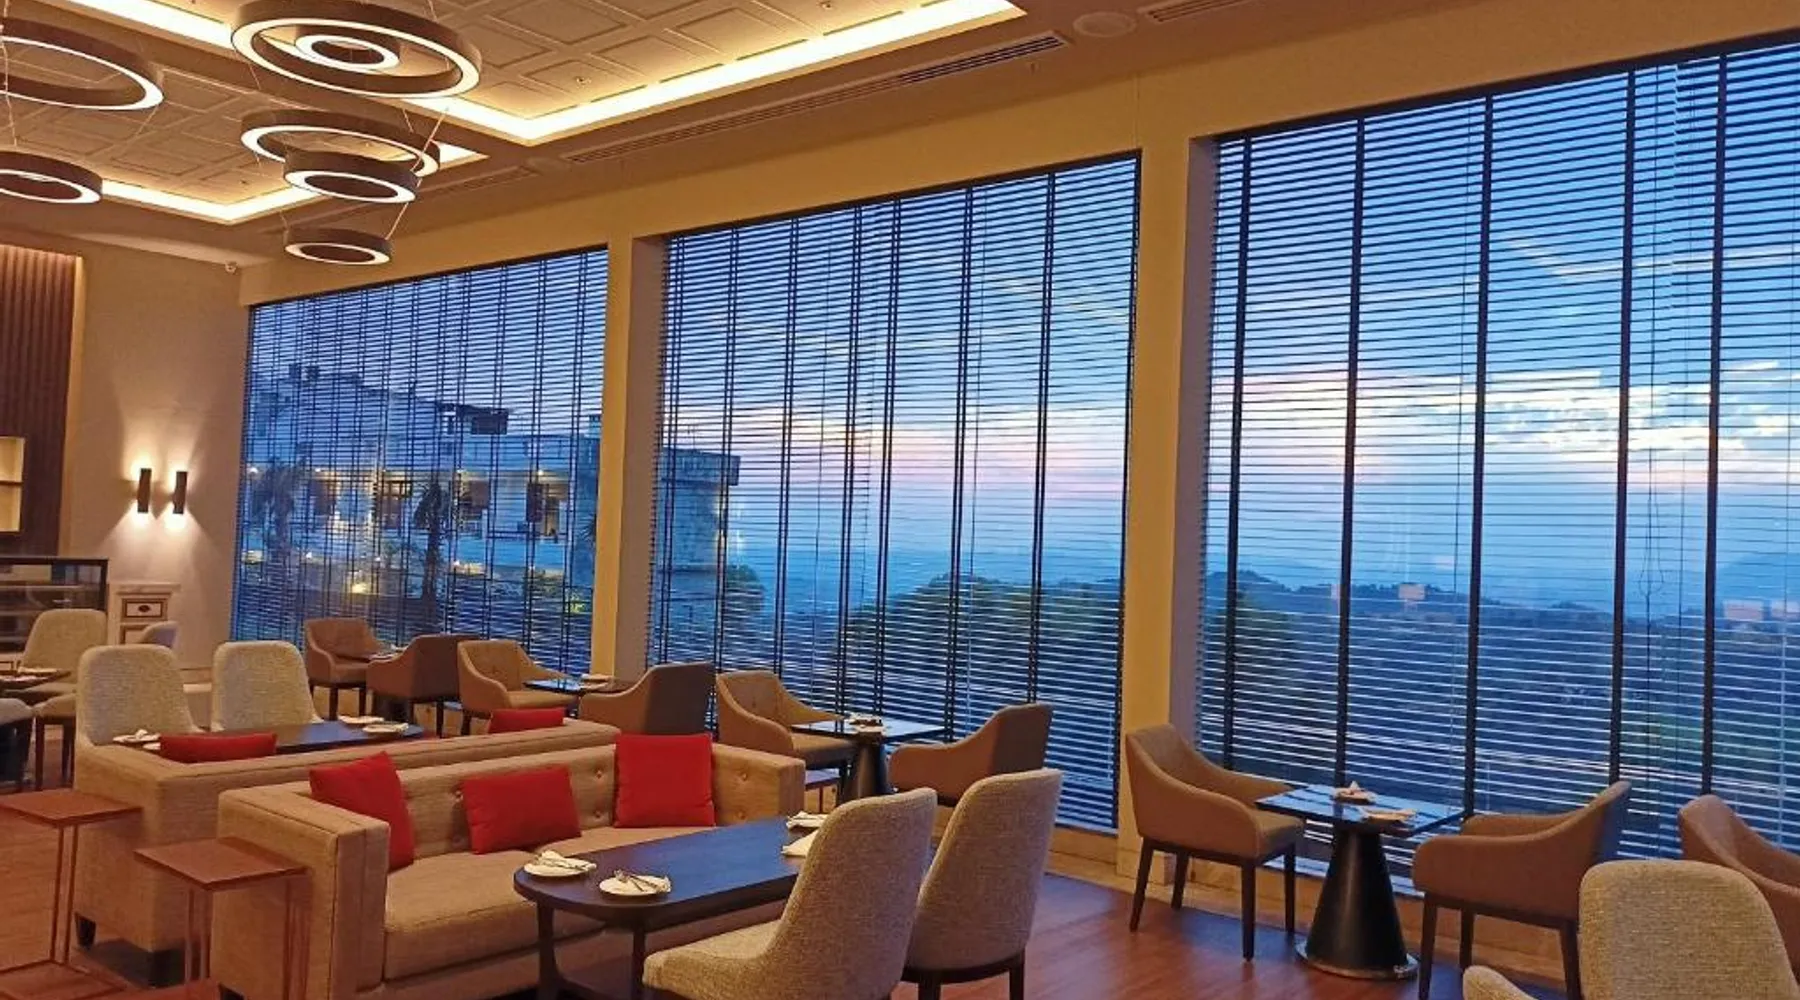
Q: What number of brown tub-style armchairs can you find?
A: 9